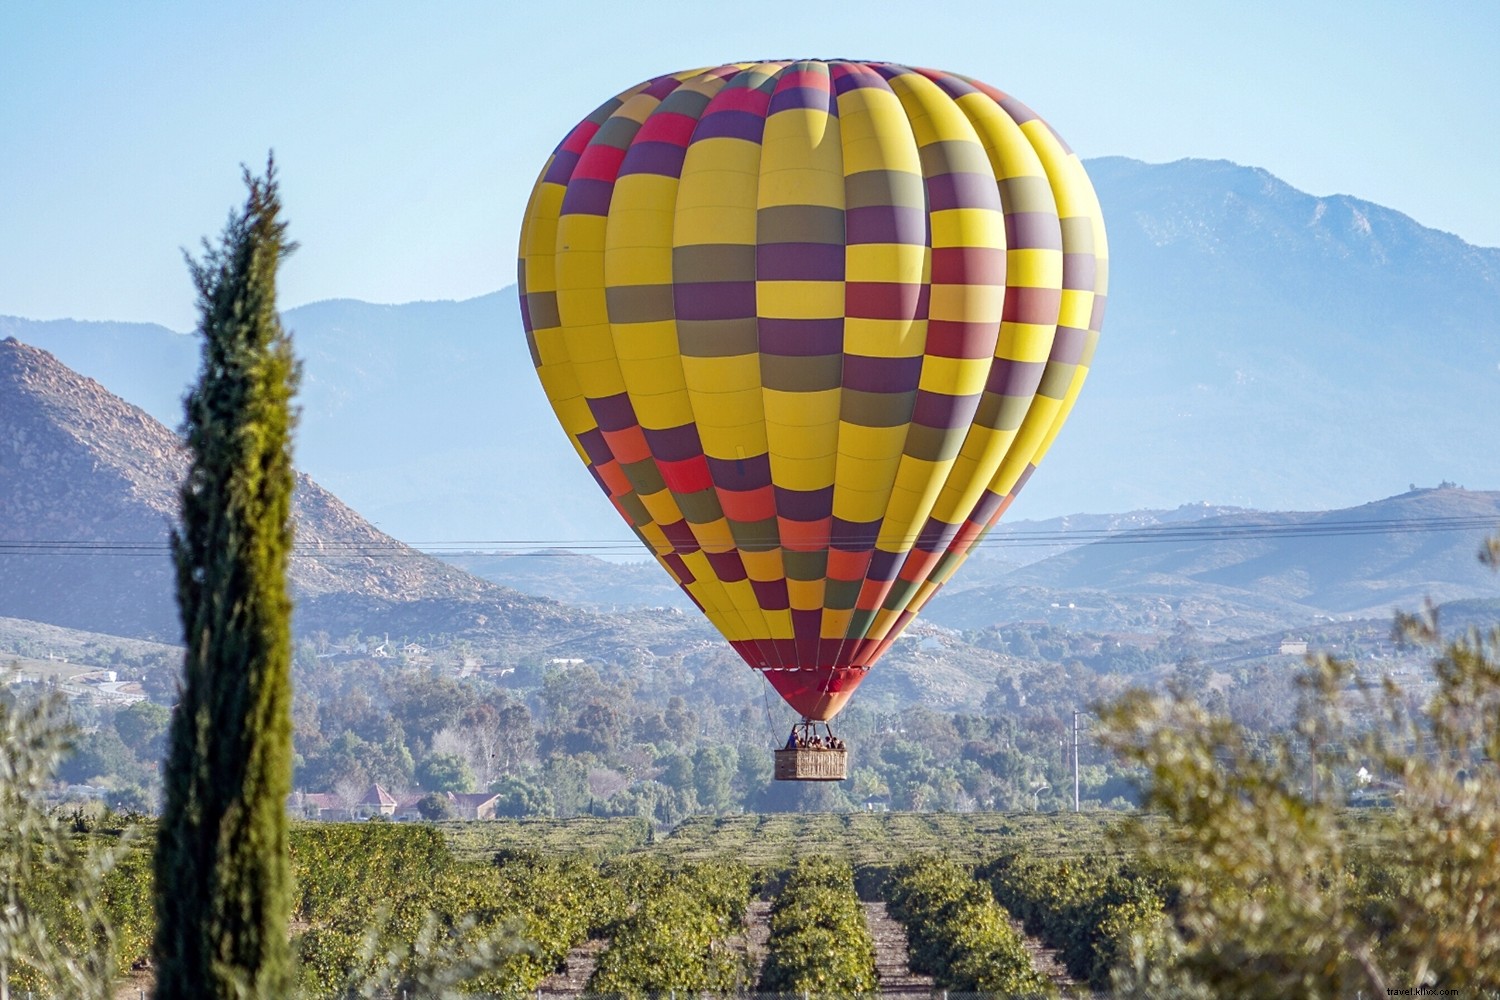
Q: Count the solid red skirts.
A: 1